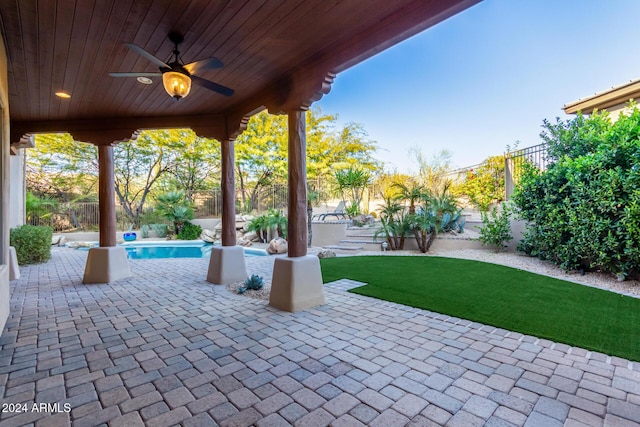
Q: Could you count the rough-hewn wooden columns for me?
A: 3